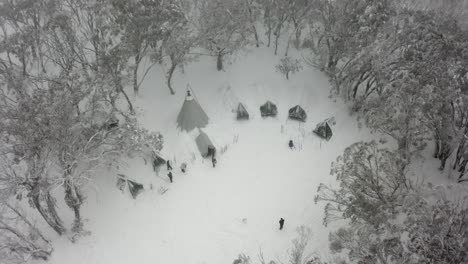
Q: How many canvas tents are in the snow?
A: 8